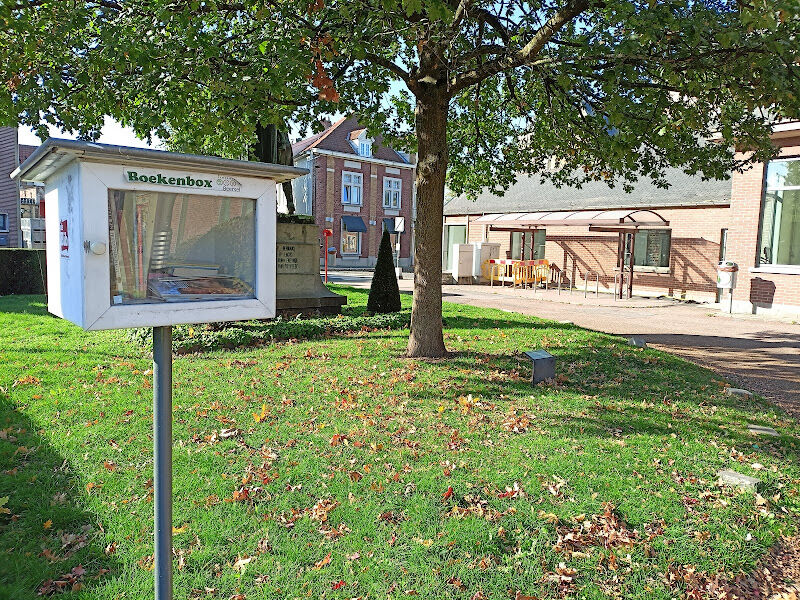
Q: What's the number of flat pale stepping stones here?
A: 3